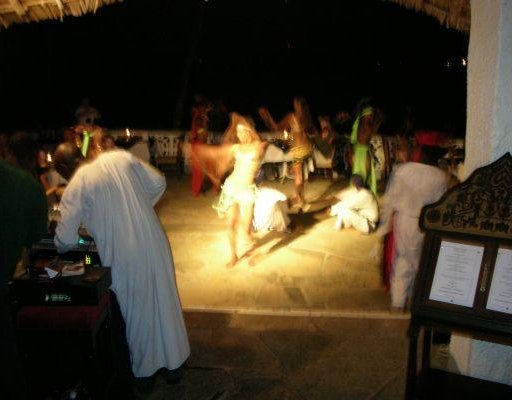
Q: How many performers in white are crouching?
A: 2